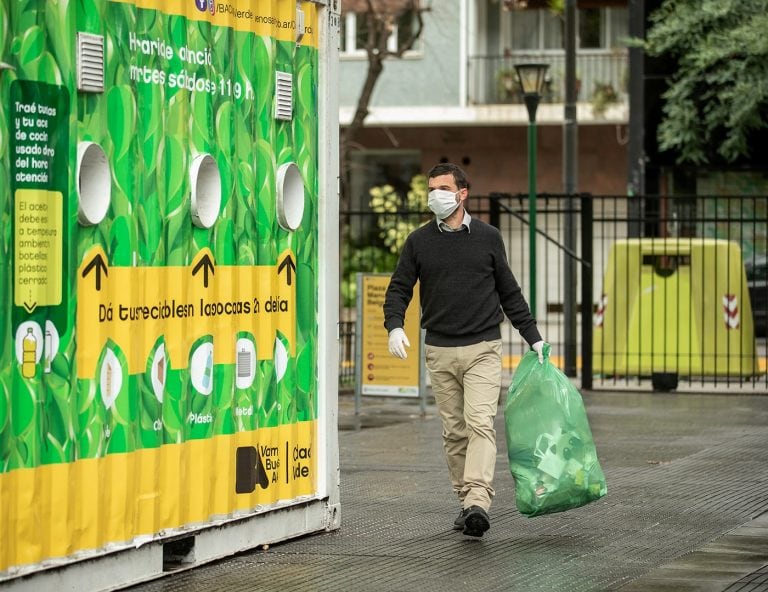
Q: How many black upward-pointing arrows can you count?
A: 3